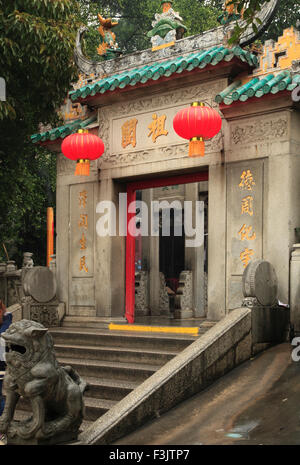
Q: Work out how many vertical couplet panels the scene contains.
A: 2